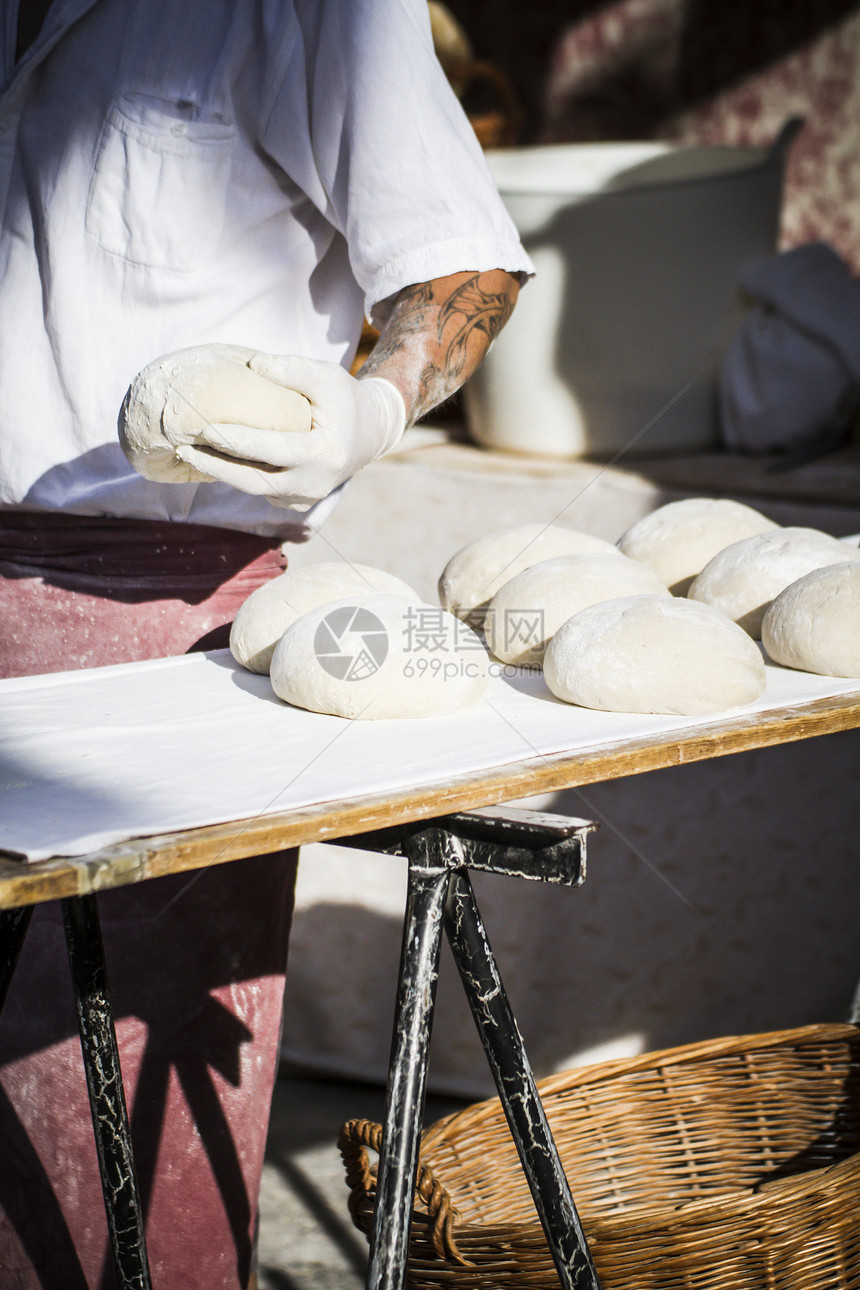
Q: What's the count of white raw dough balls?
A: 9